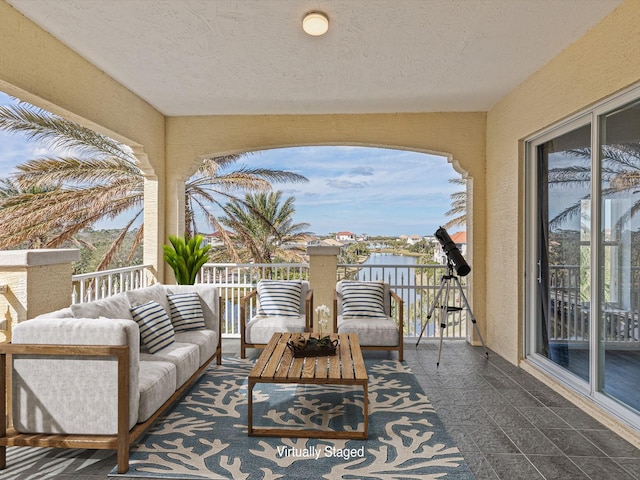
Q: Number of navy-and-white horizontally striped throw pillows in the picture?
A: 4